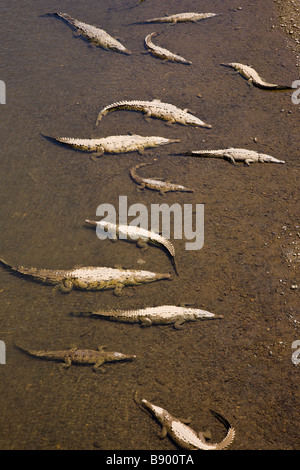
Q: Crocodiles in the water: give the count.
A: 13